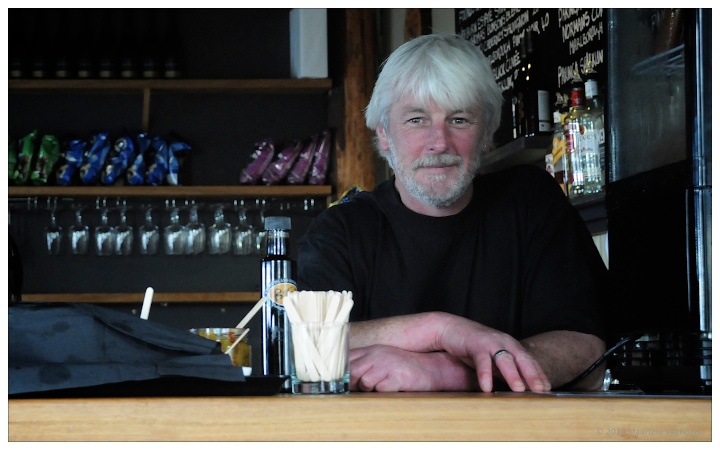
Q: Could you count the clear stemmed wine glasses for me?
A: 10